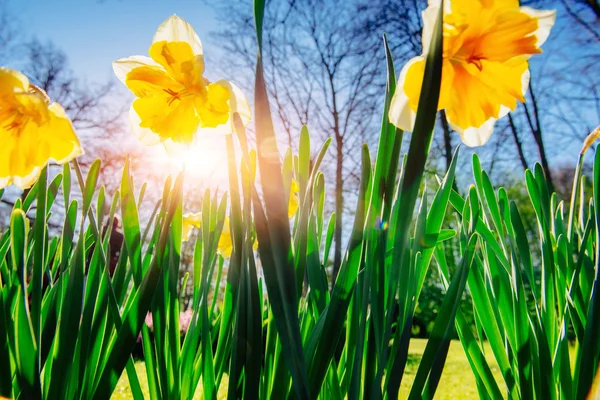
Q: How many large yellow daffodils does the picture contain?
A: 3